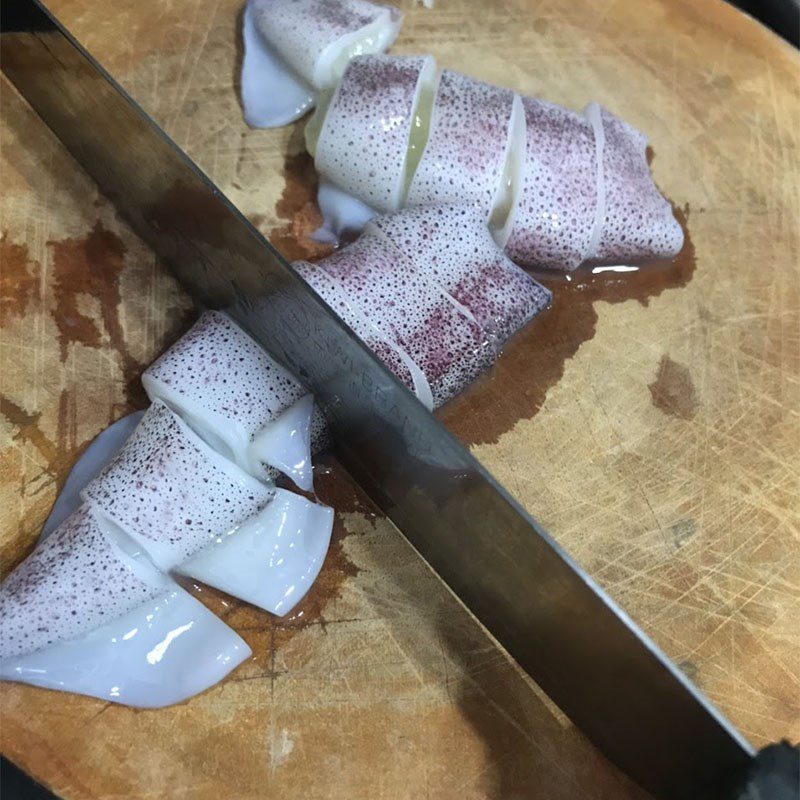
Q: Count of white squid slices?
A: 11